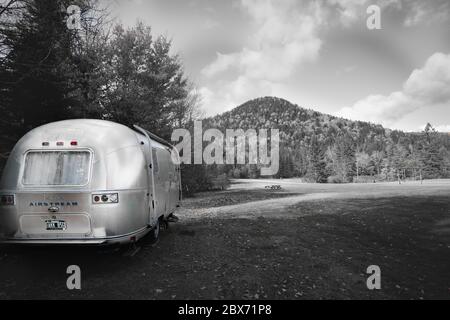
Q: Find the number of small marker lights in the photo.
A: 3